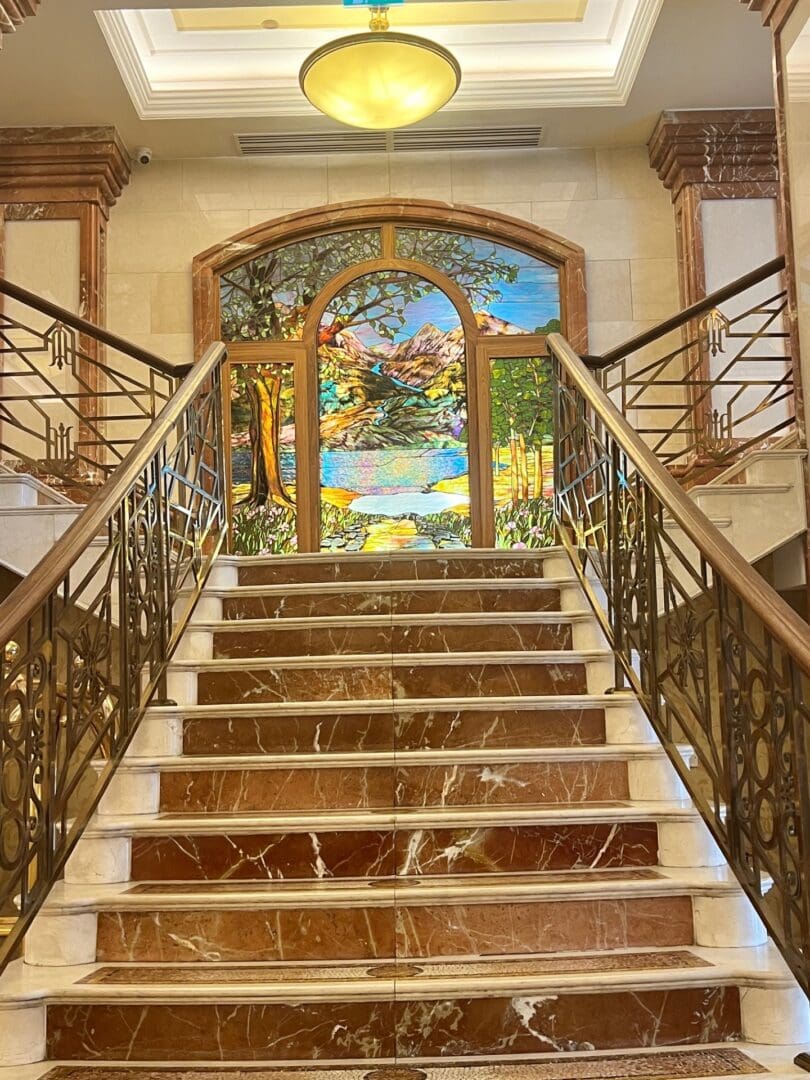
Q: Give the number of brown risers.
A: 9